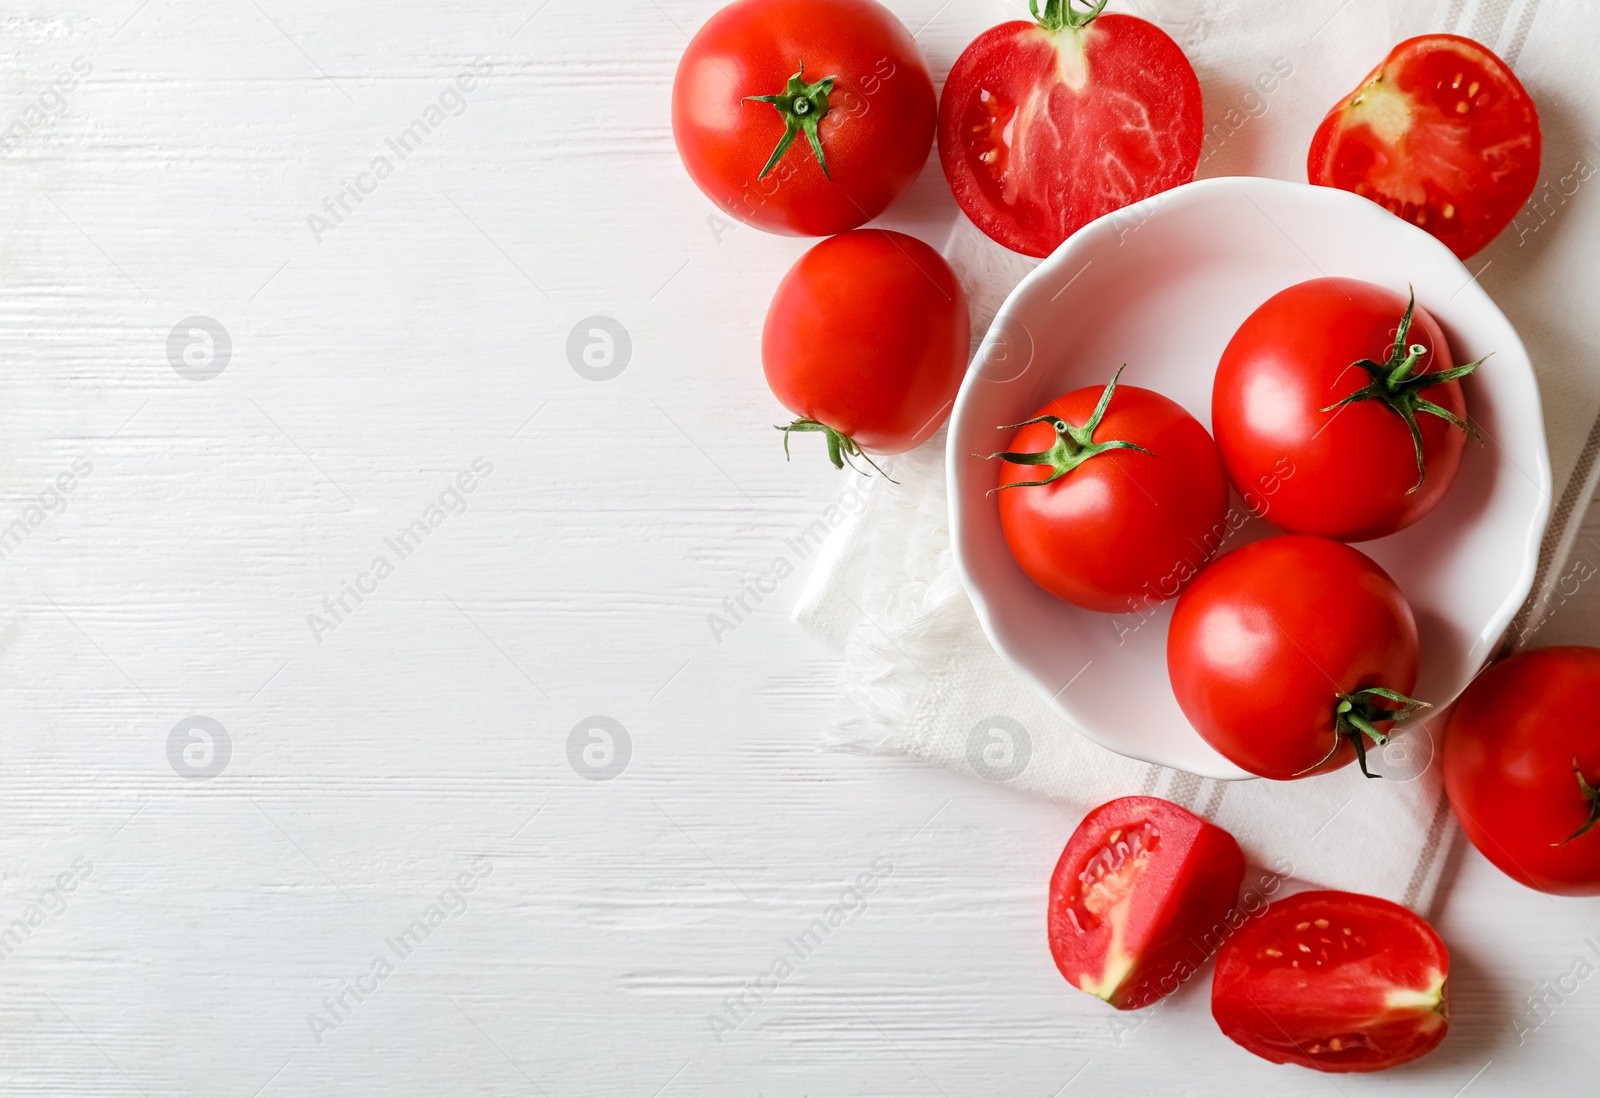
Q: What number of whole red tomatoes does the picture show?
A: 6